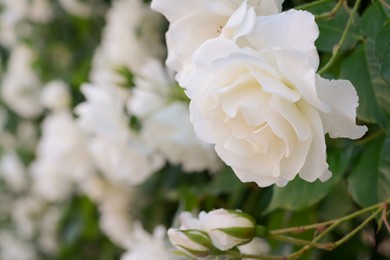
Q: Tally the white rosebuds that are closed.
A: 2